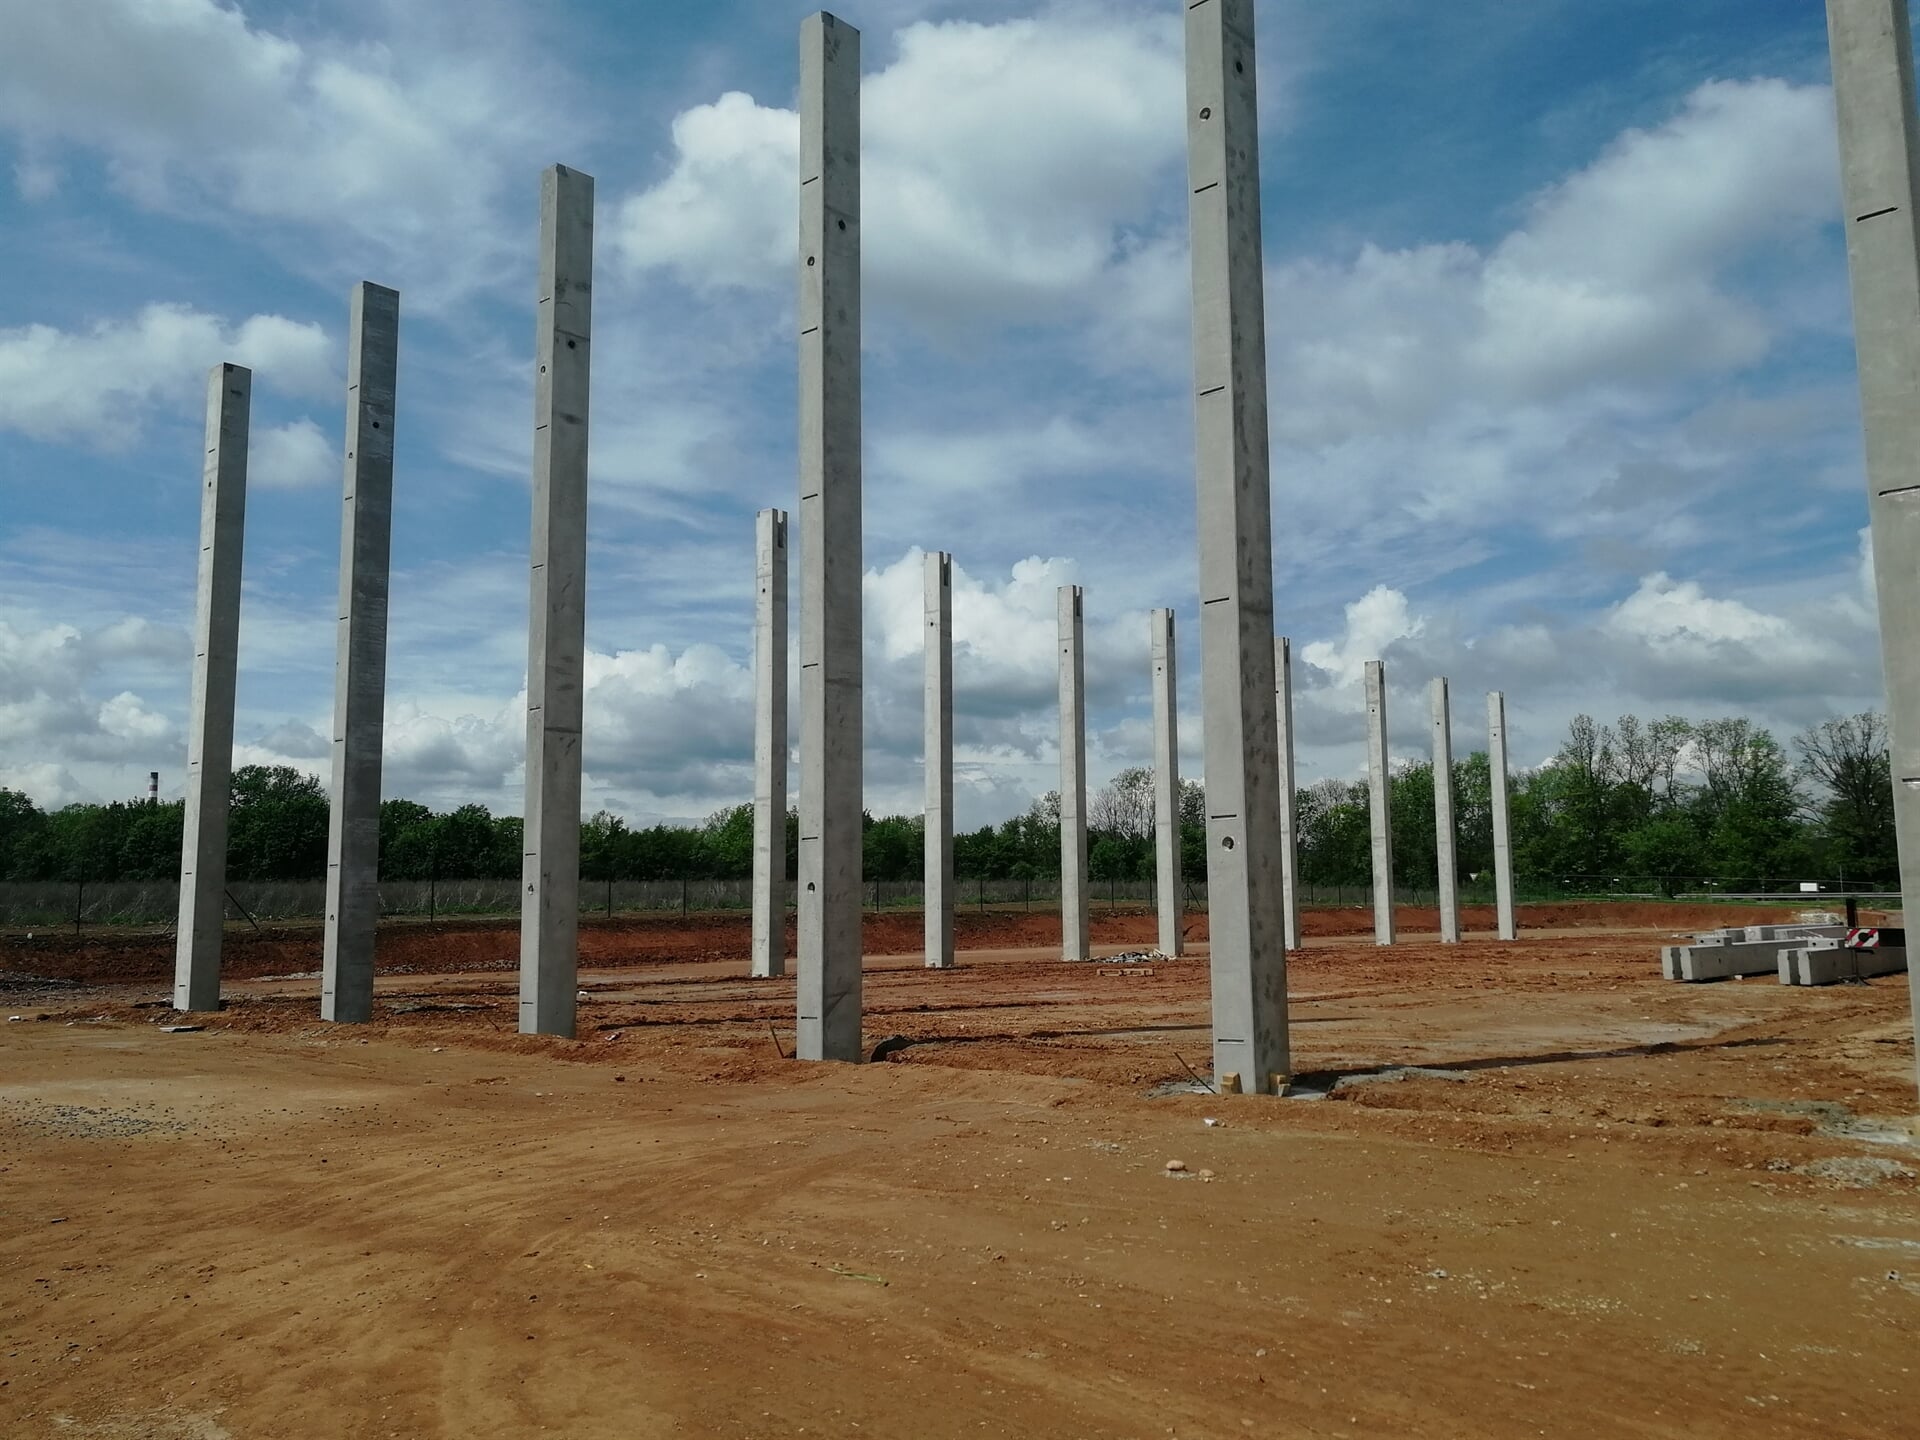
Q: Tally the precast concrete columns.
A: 14